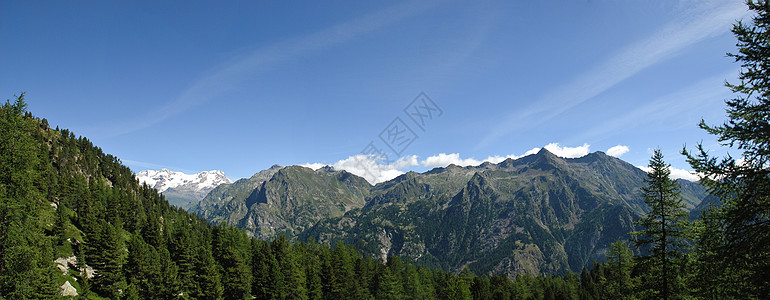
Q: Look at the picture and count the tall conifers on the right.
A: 2